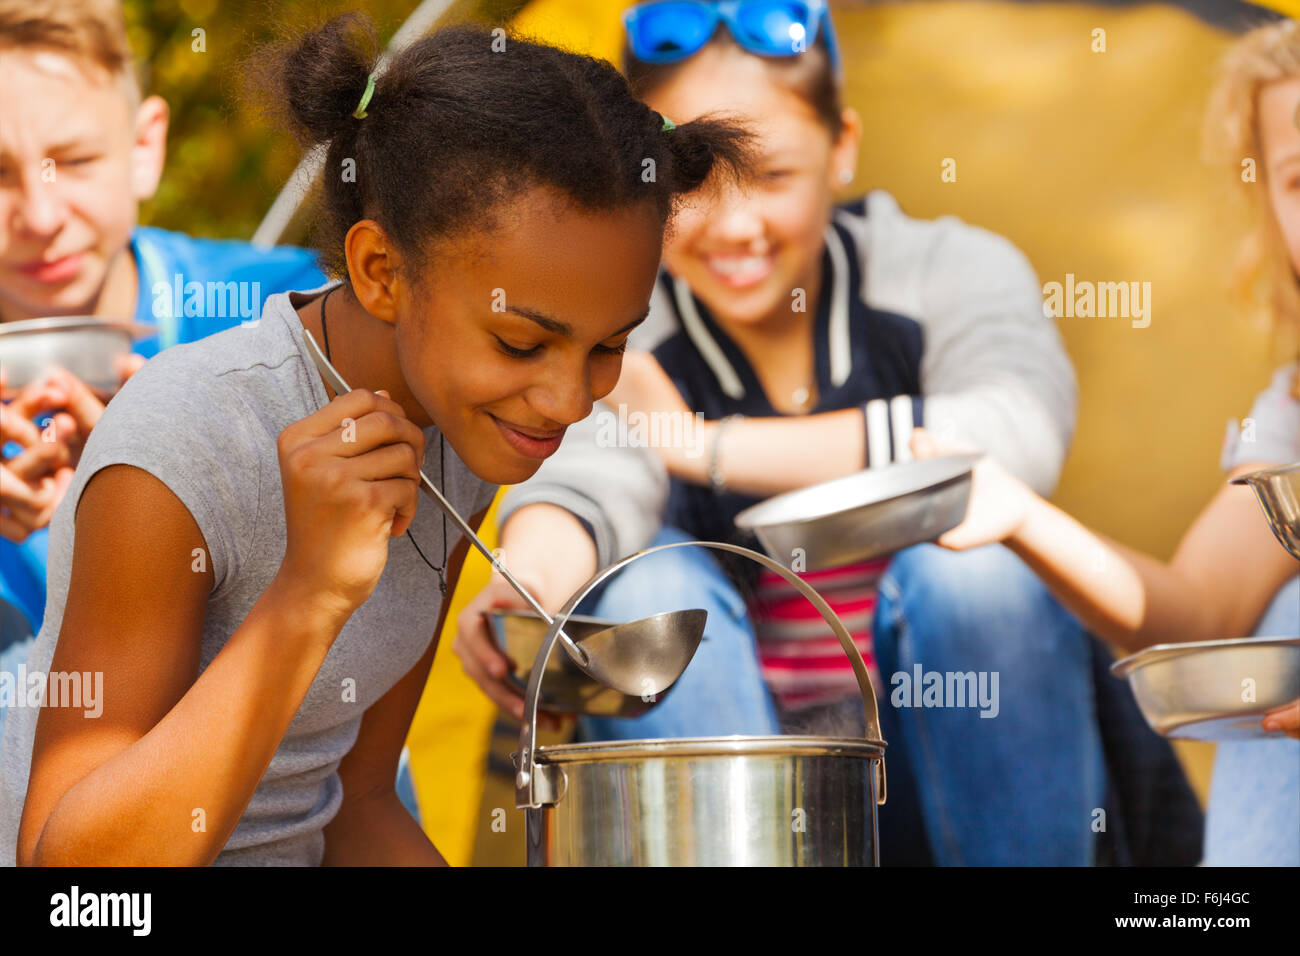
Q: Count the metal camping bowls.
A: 5